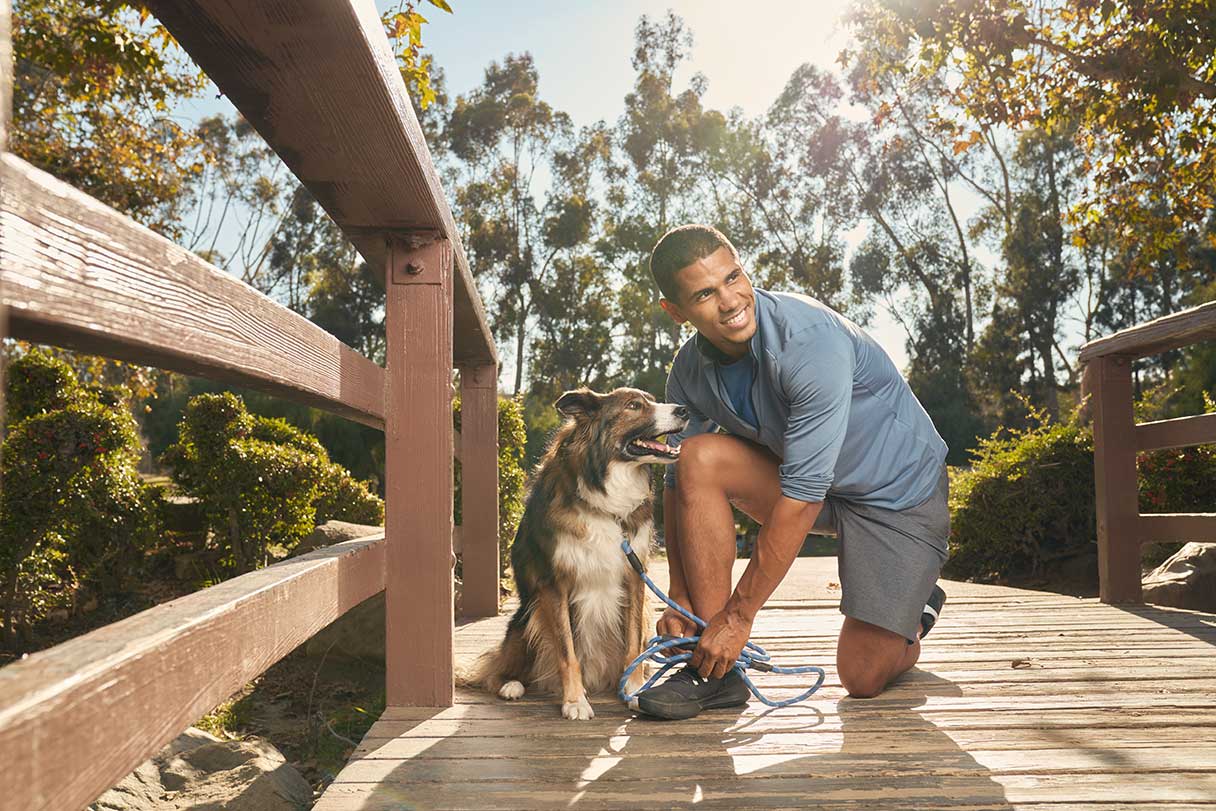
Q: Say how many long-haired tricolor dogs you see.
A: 1